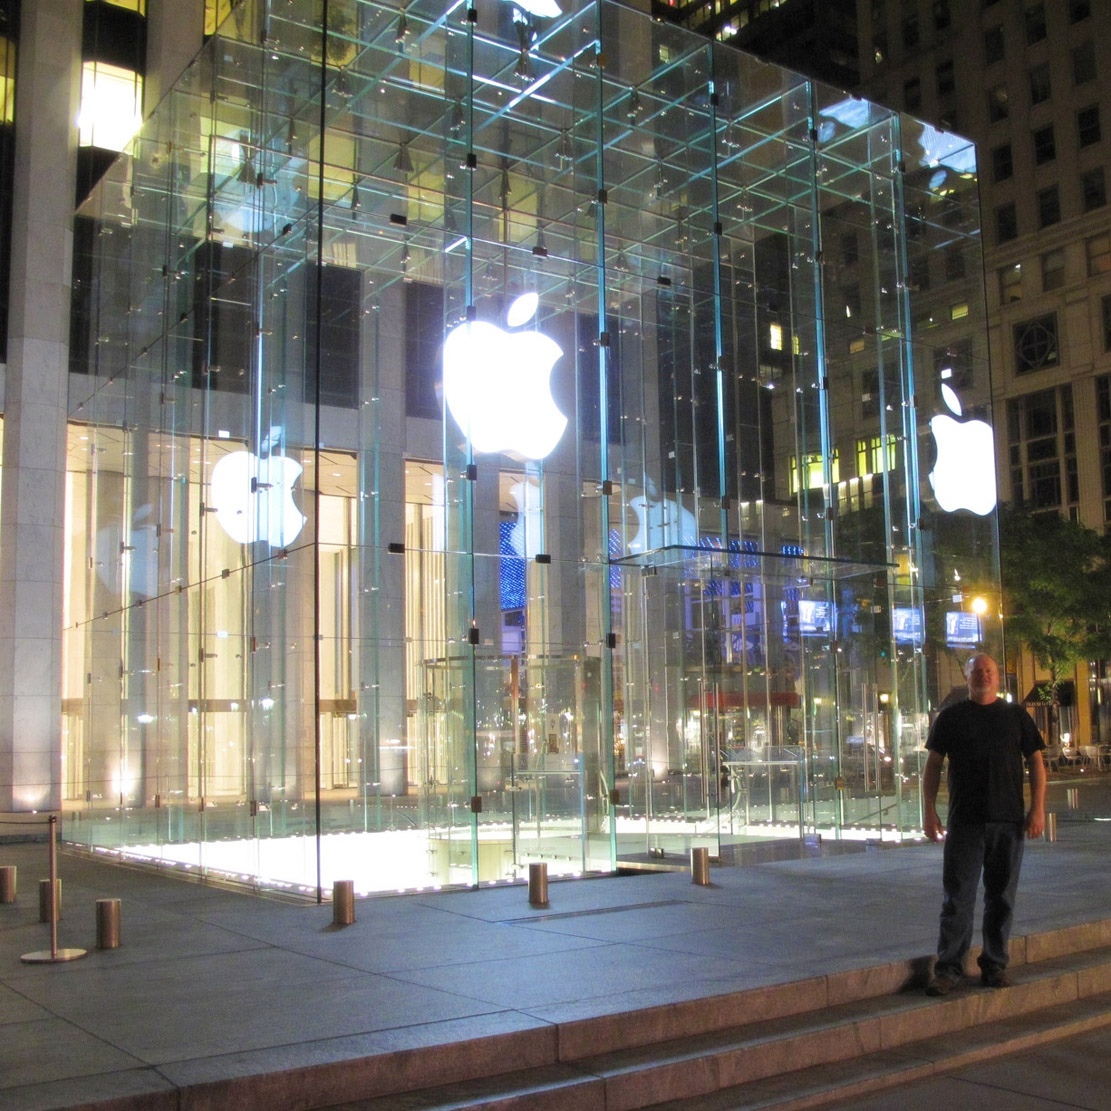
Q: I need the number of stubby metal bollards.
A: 8